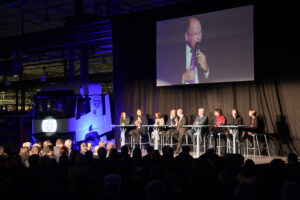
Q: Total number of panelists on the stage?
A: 9